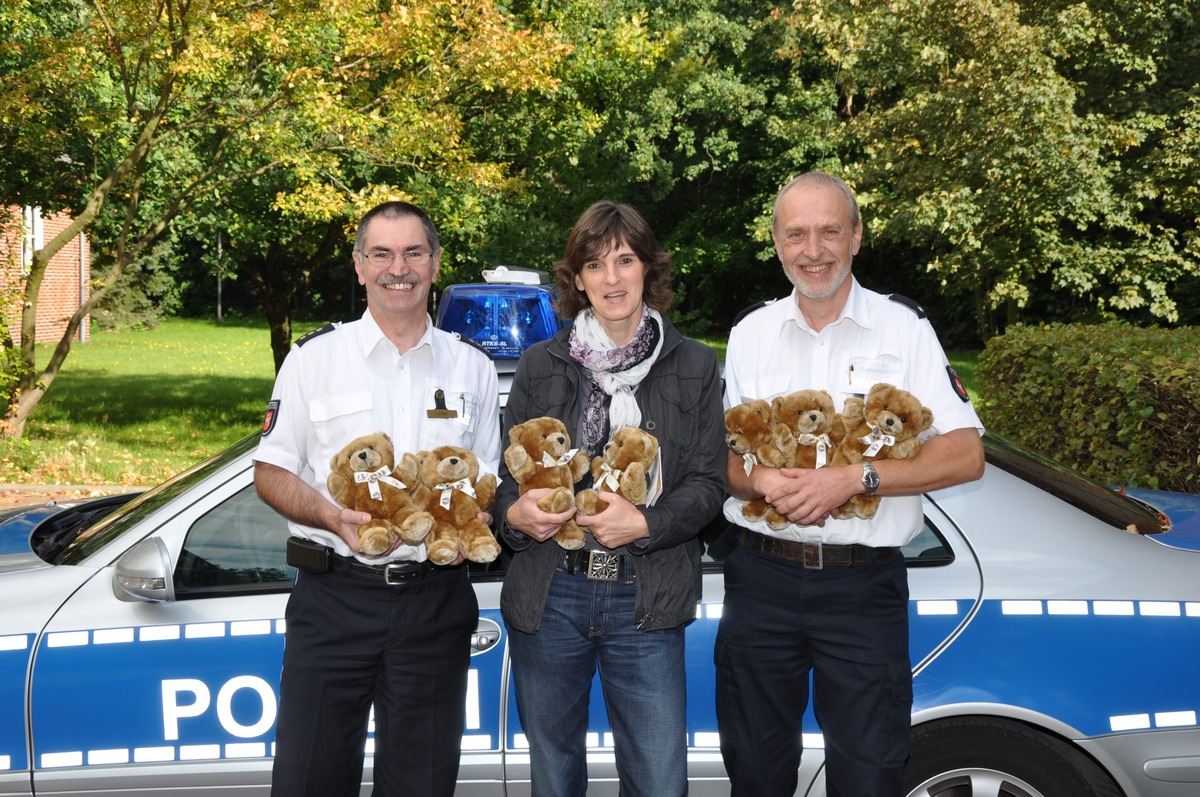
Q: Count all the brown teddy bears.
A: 7